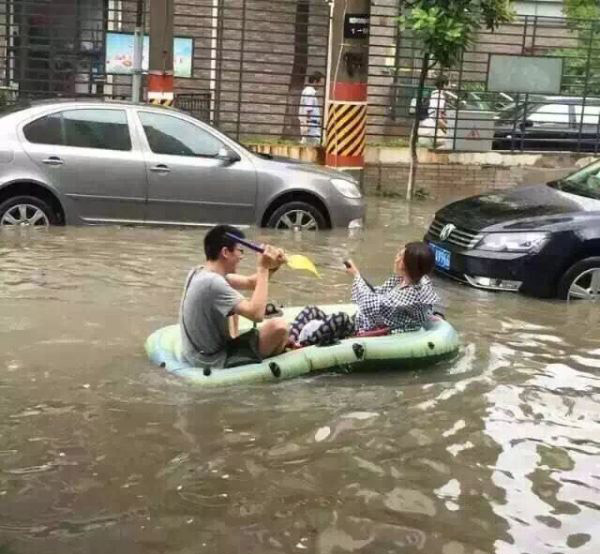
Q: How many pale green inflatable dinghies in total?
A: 1